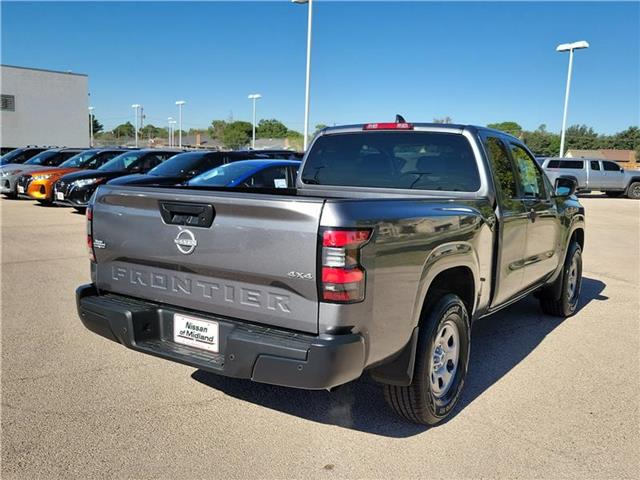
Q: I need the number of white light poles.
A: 8